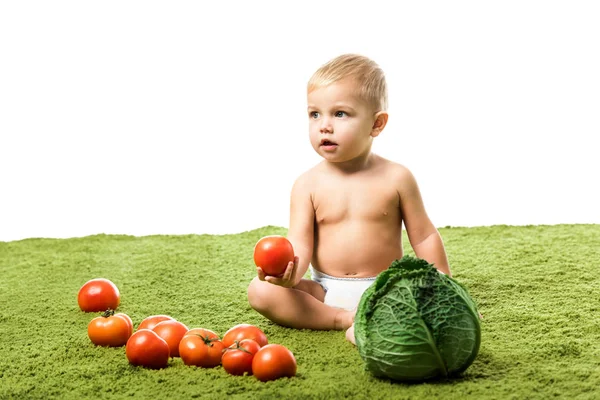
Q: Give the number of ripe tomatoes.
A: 10